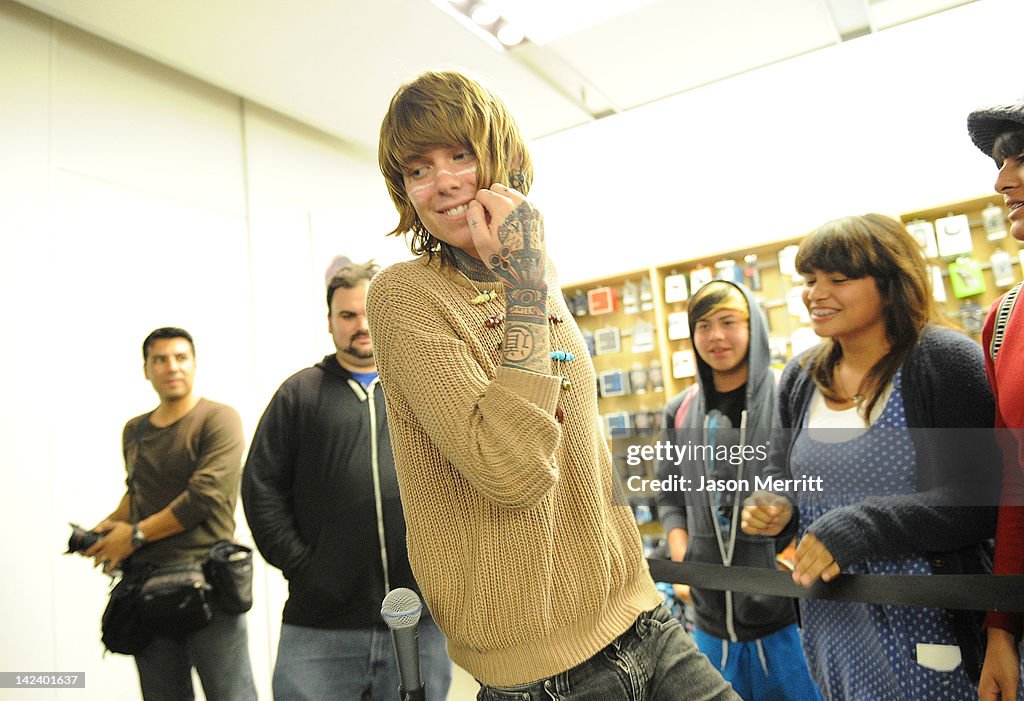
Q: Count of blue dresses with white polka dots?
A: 1